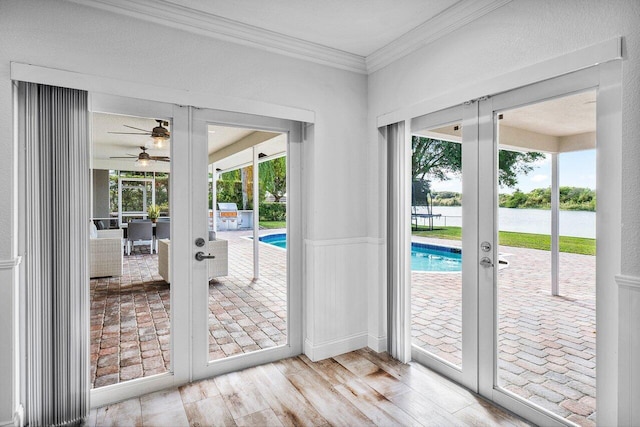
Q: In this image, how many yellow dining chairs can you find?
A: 0